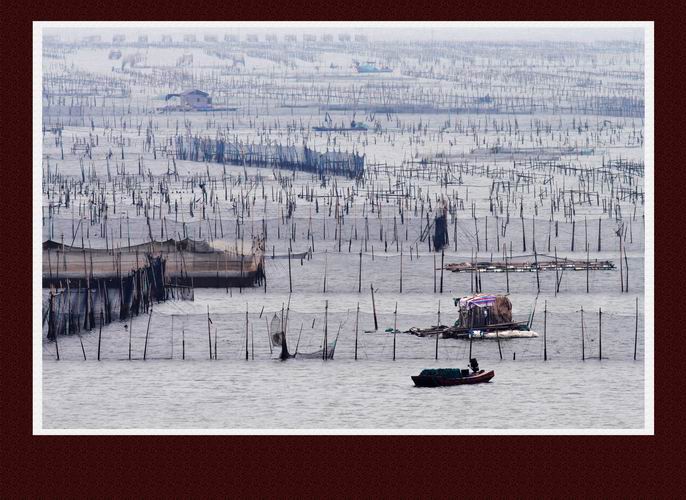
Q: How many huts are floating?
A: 2